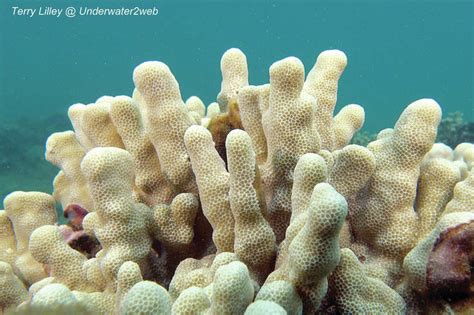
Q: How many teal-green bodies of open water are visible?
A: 1